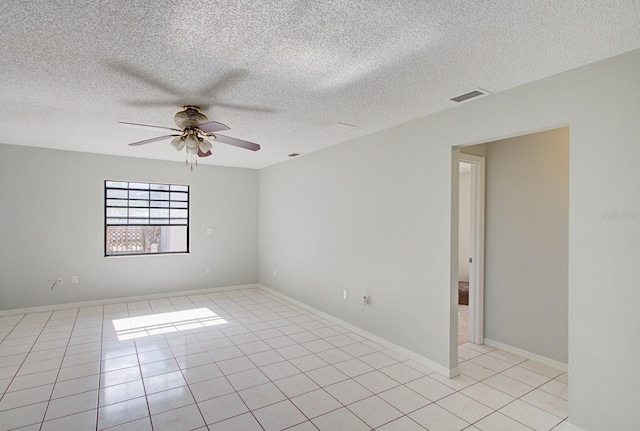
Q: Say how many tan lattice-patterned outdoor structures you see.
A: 1